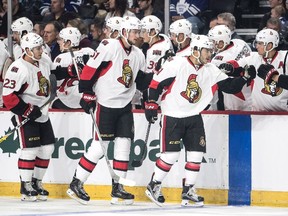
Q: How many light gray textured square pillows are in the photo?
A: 0